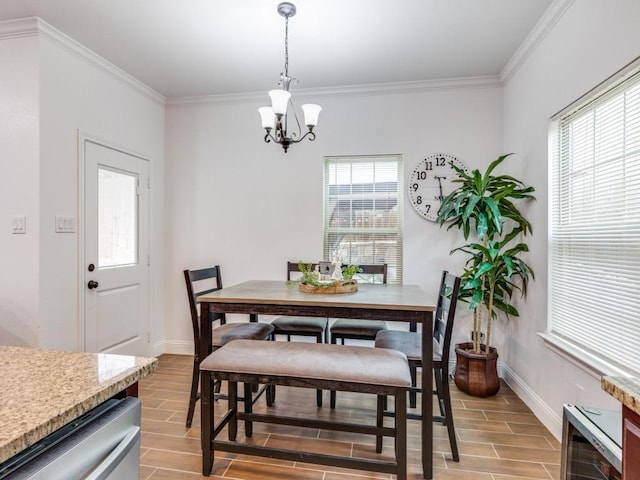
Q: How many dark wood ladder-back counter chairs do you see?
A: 4